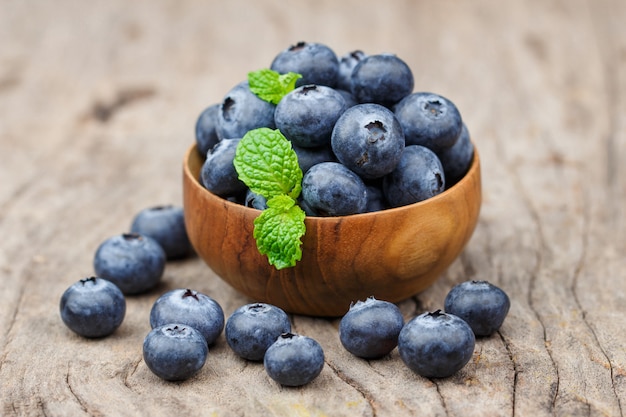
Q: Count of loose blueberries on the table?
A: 10